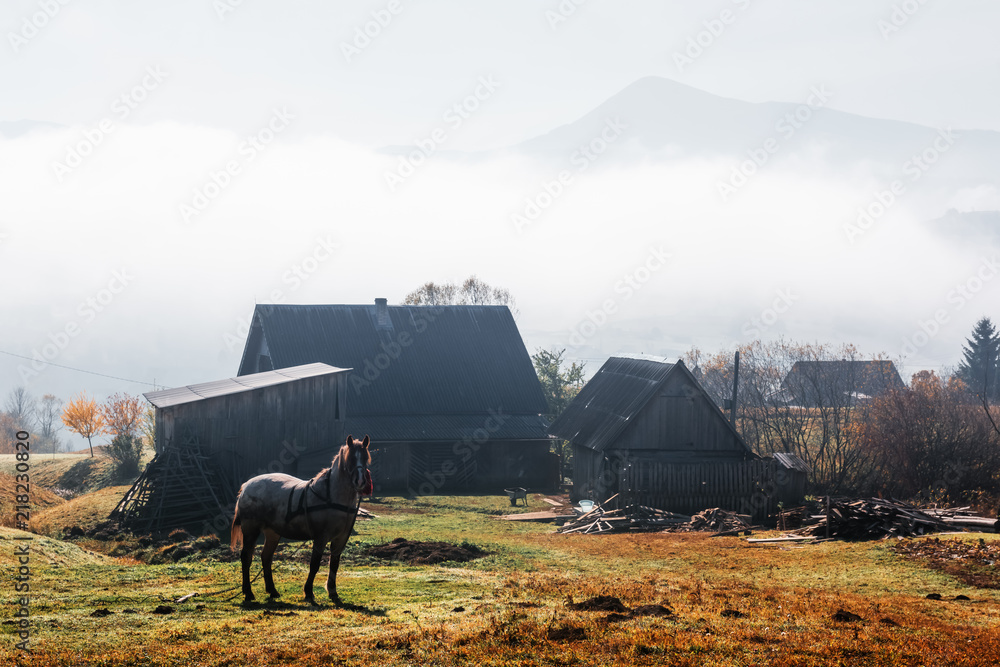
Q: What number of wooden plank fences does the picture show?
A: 1